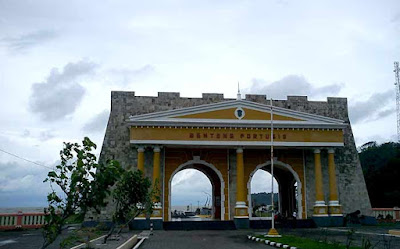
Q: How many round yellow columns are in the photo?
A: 5